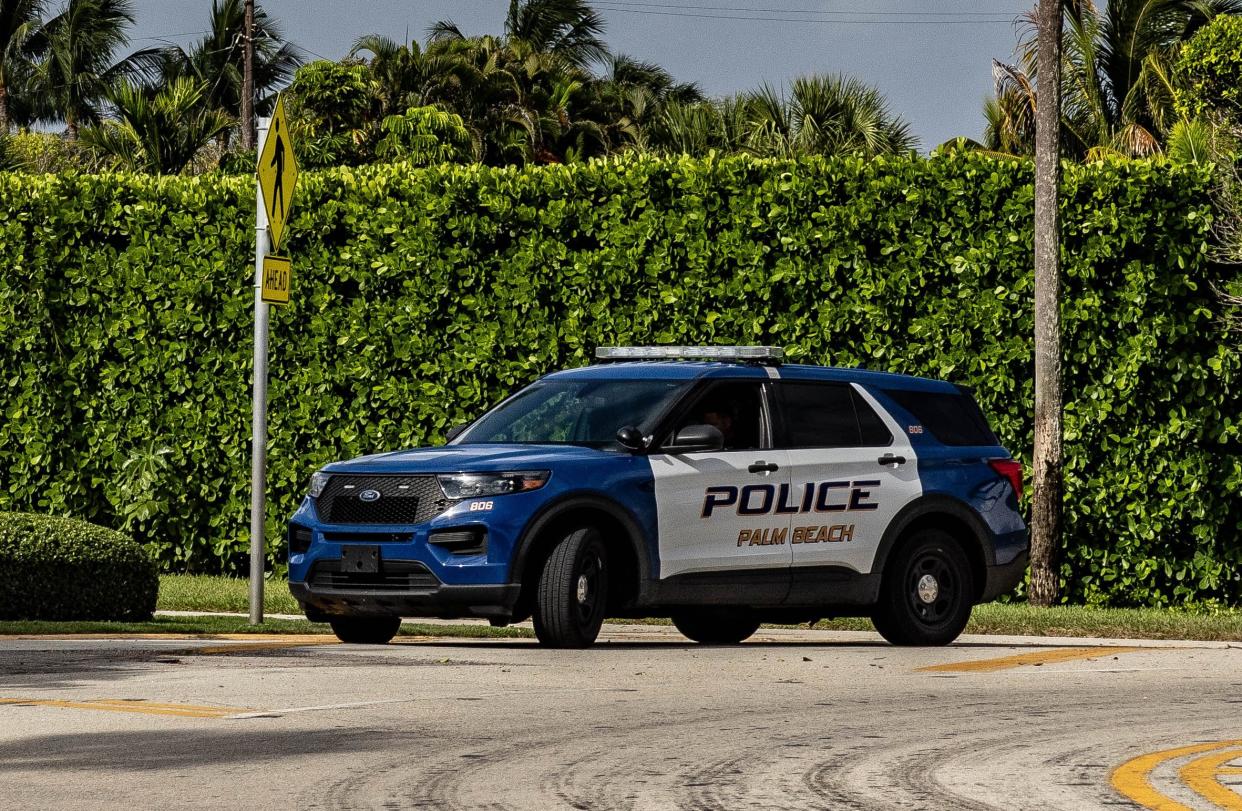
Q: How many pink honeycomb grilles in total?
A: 0